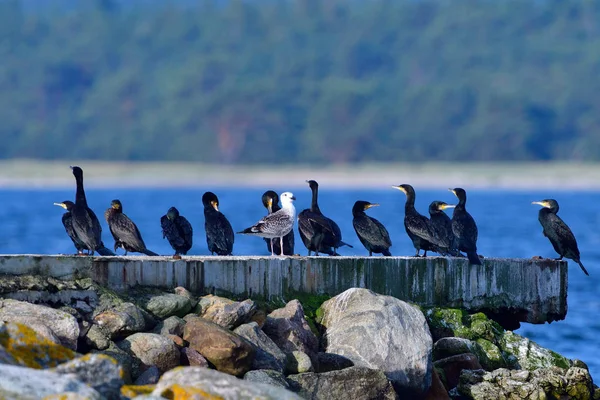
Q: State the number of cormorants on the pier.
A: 12